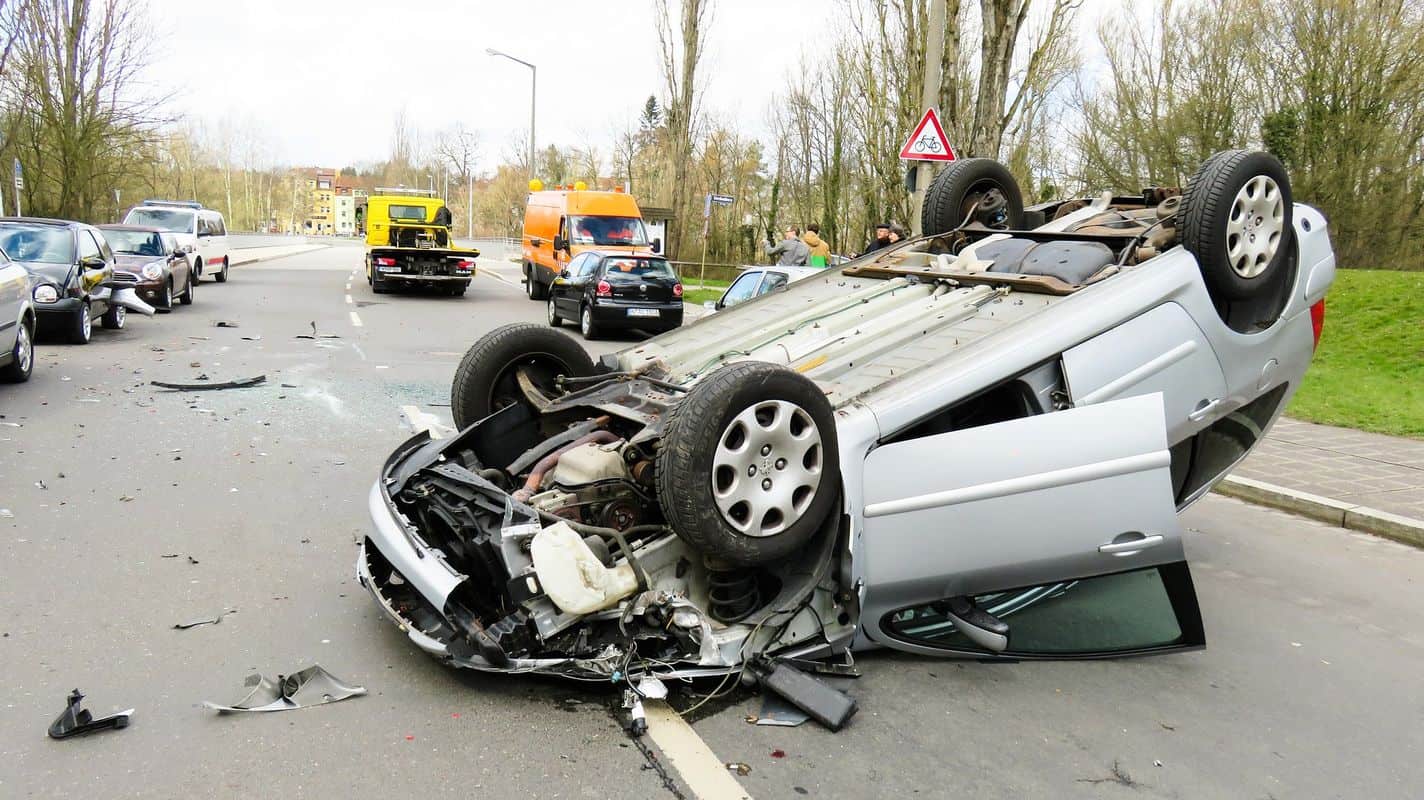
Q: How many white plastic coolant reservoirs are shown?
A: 1